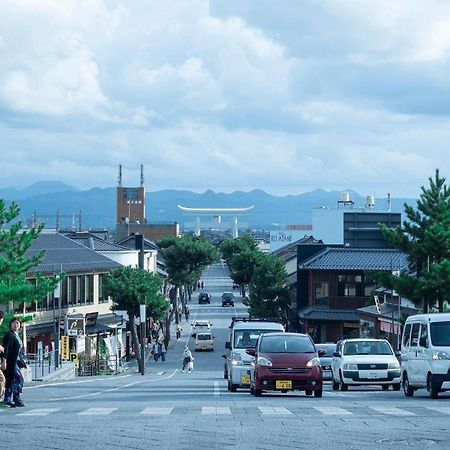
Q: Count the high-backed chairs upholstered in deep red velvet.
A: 0